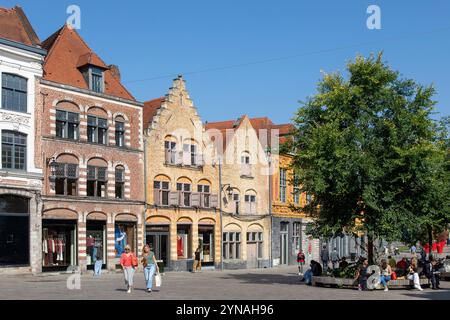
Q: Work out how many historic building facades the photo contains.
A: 5